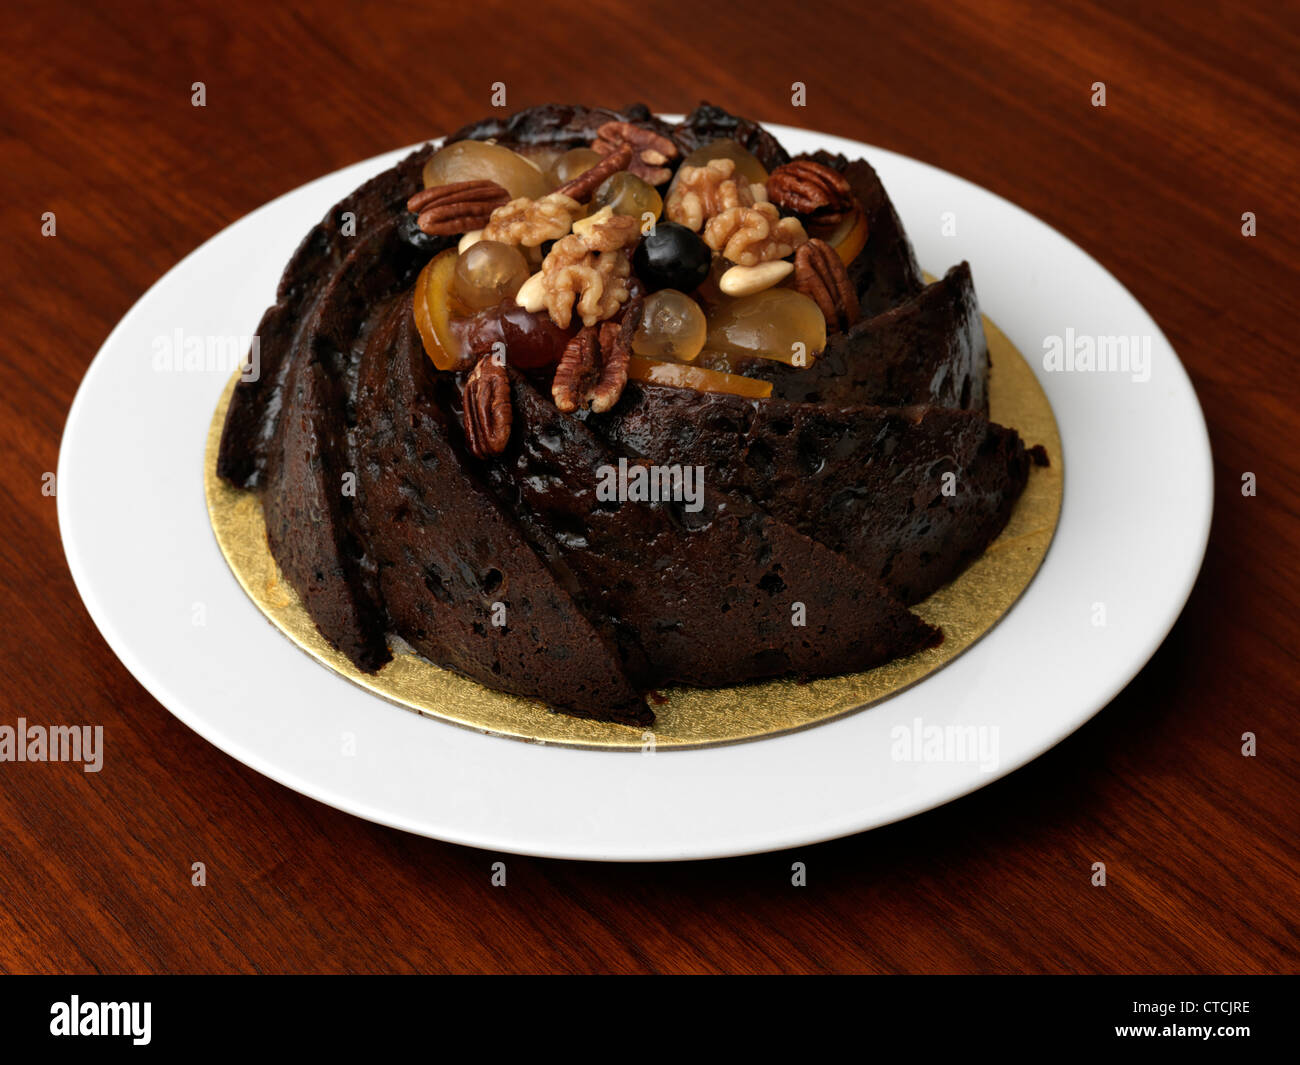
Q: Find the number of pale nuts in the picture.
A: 3